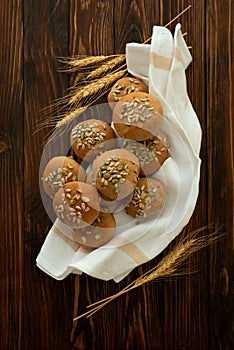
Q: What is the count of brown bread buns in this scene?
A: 9